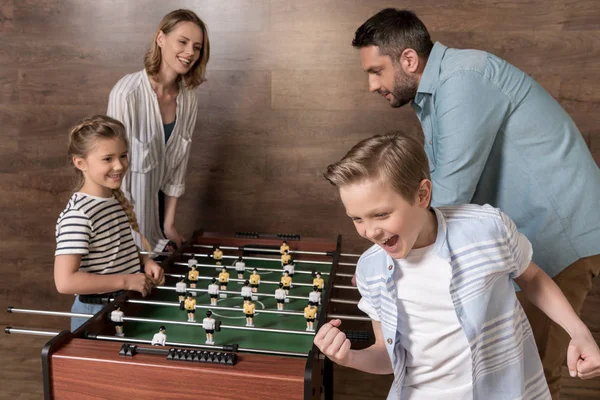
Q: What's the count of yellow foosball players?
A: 11